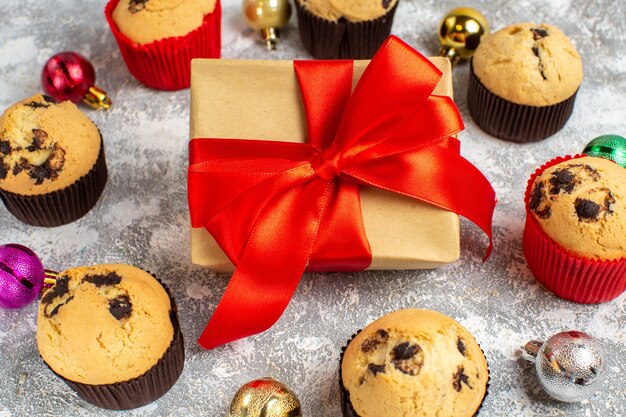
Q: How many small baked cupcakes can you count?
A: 7